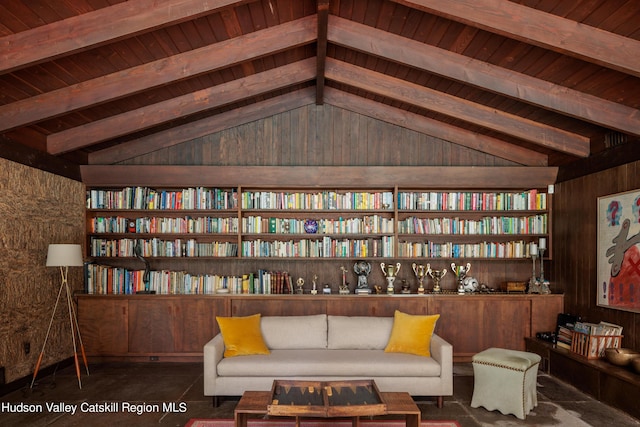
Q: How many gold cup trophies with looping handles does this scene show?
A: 4